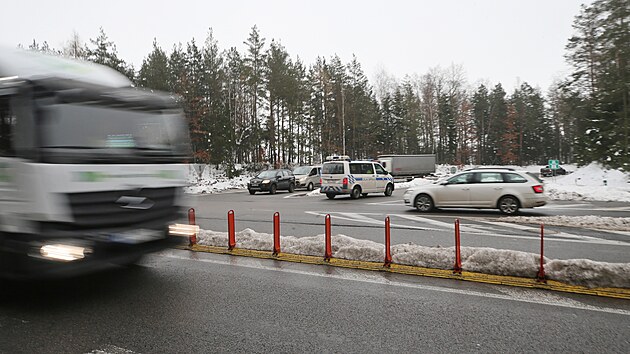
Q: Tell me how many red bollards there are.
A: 7